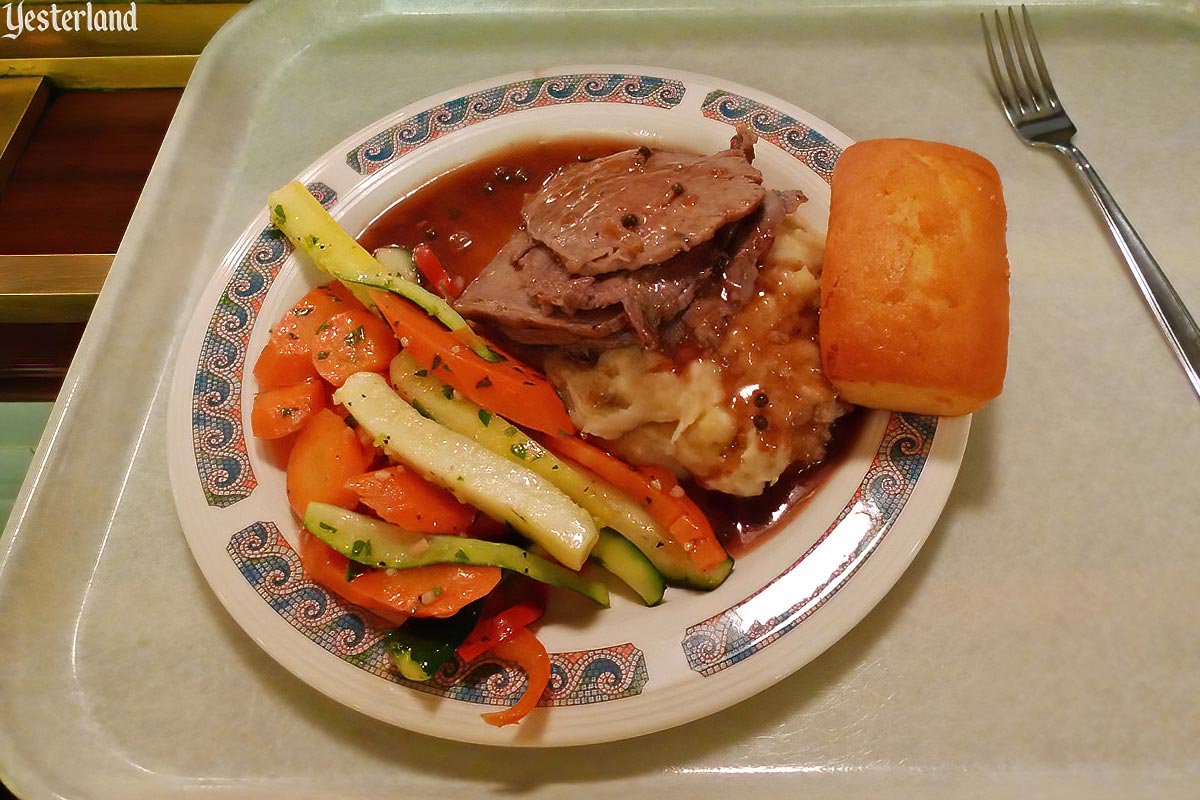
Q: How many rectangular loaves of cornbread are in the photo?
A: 1